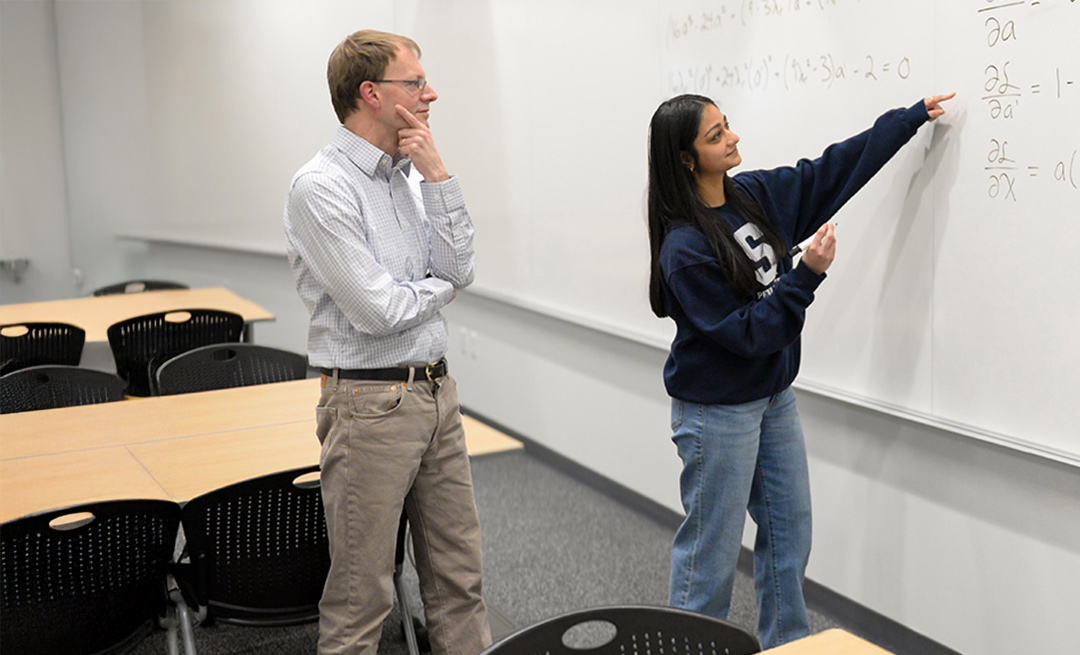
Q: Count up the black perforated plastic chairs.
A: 8